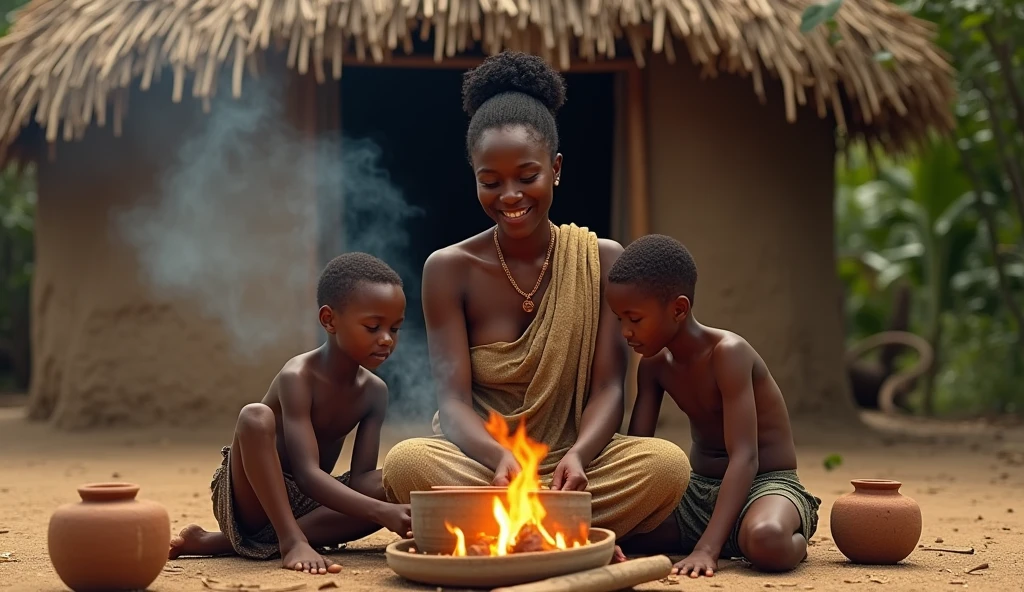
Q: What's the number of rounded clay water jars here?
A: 2